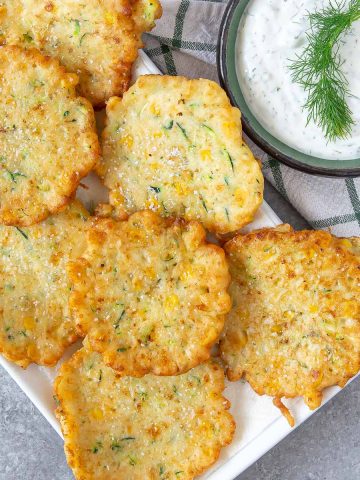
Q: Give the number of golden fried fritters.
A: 7